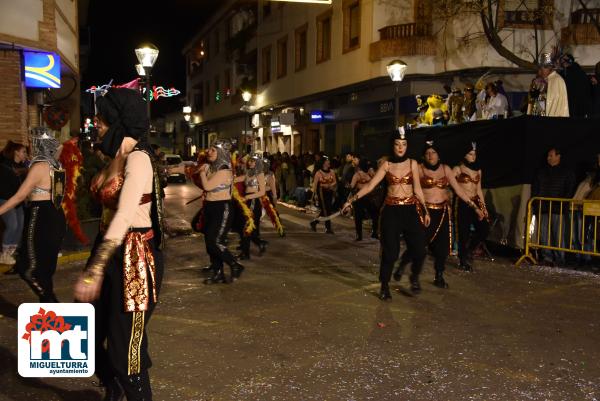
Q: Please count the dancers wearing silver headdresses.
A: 4